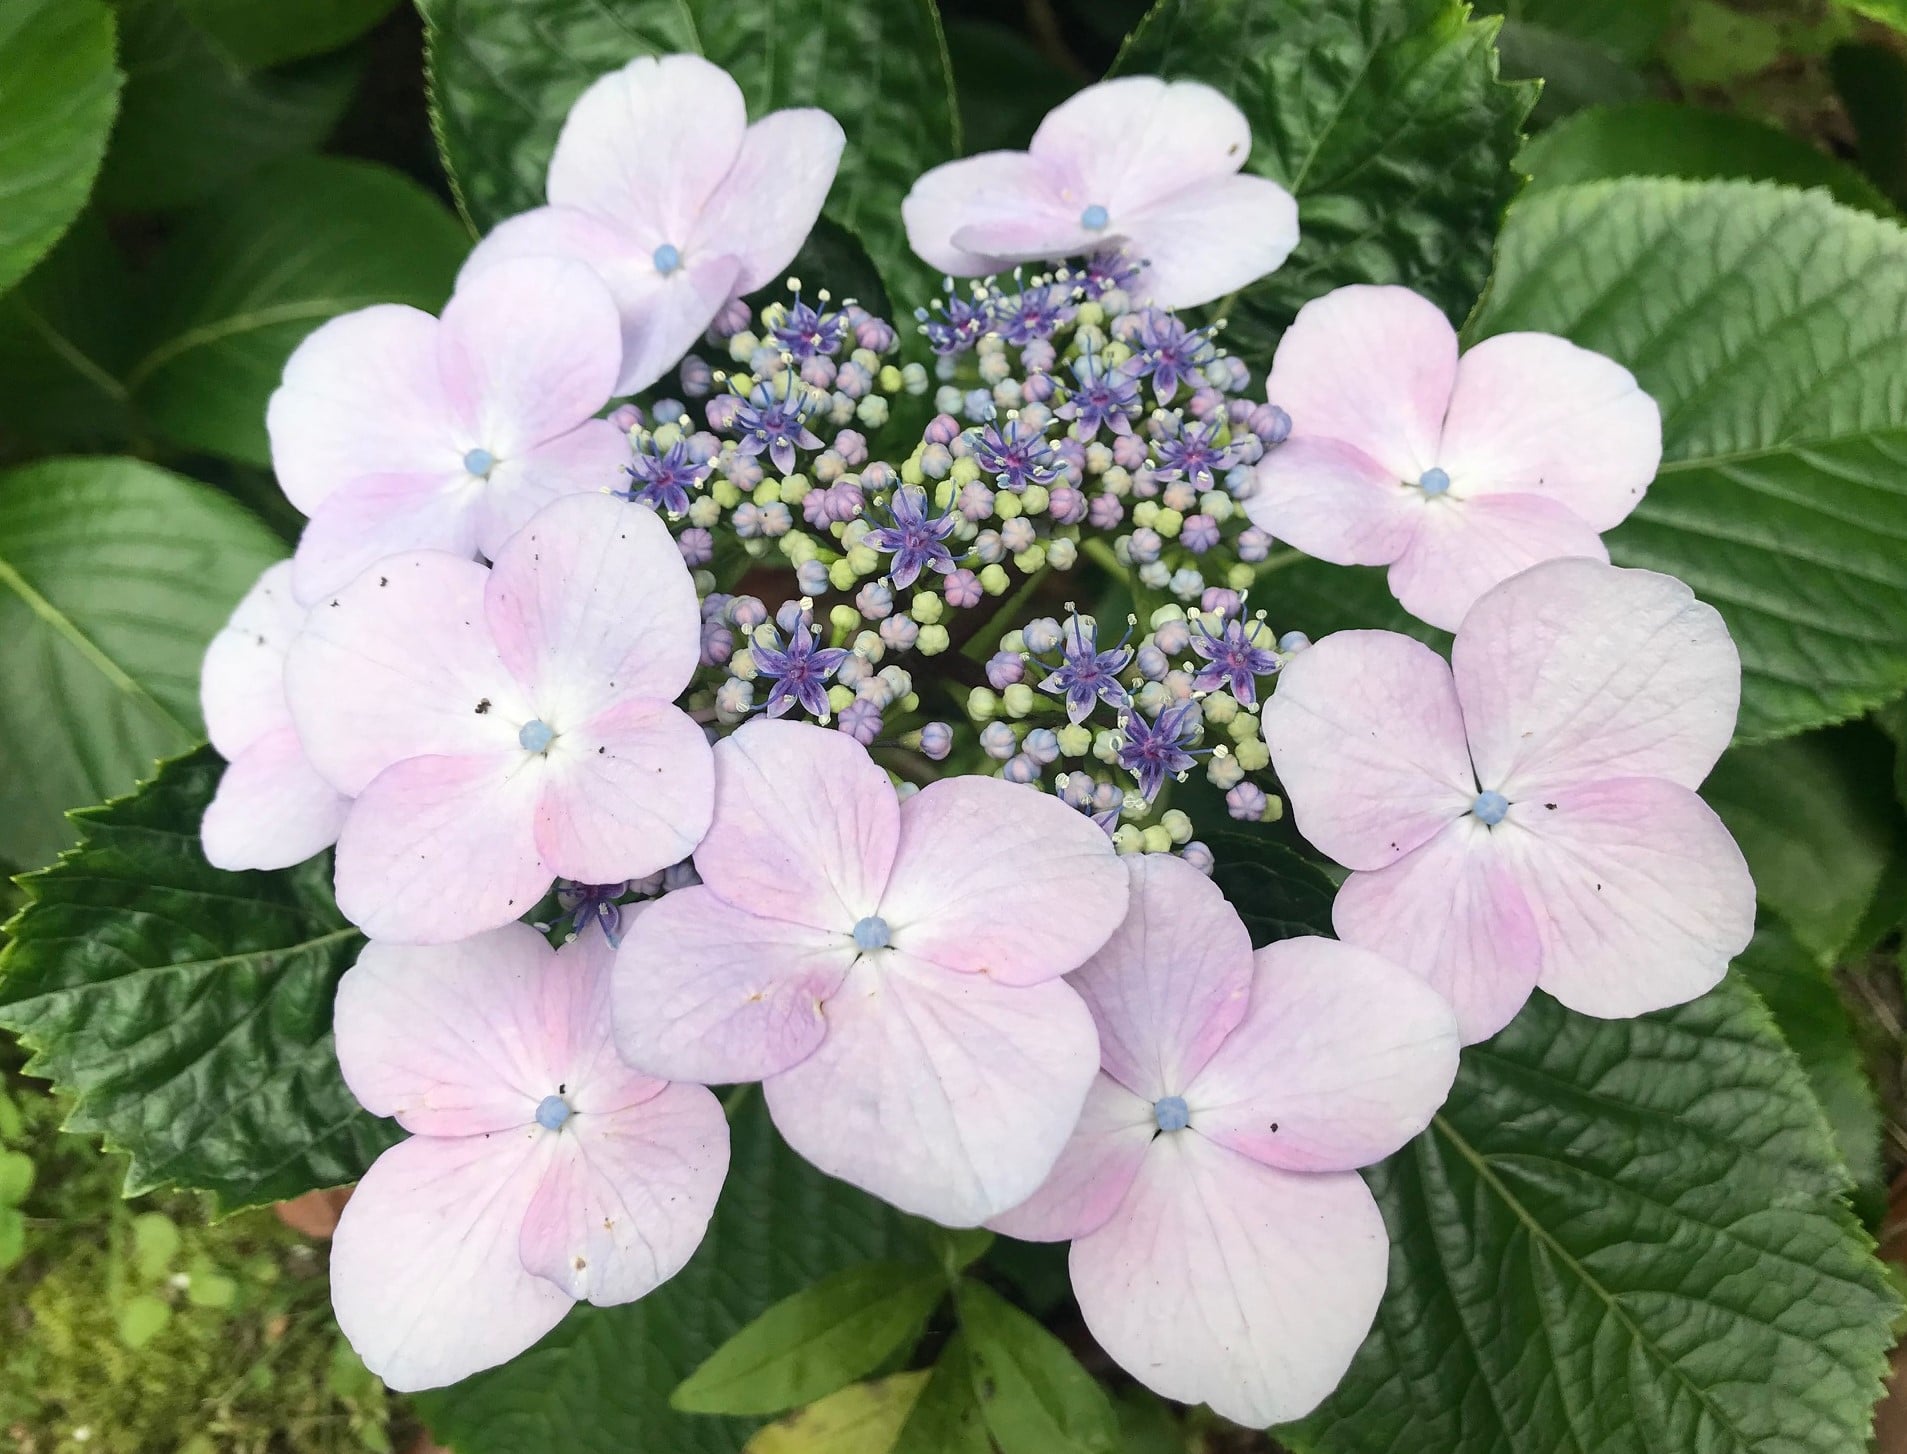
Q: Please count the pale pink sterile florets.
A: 10